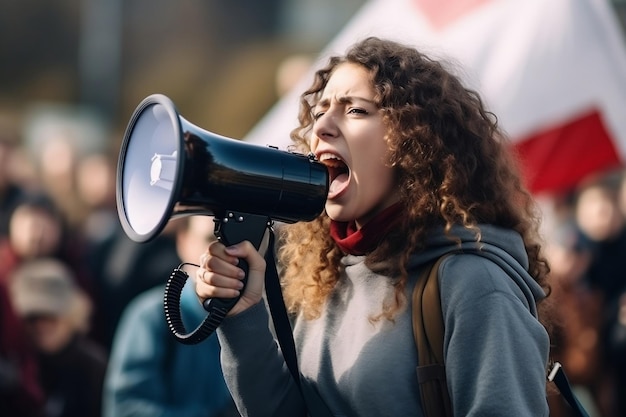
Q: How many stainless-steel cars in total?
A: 0